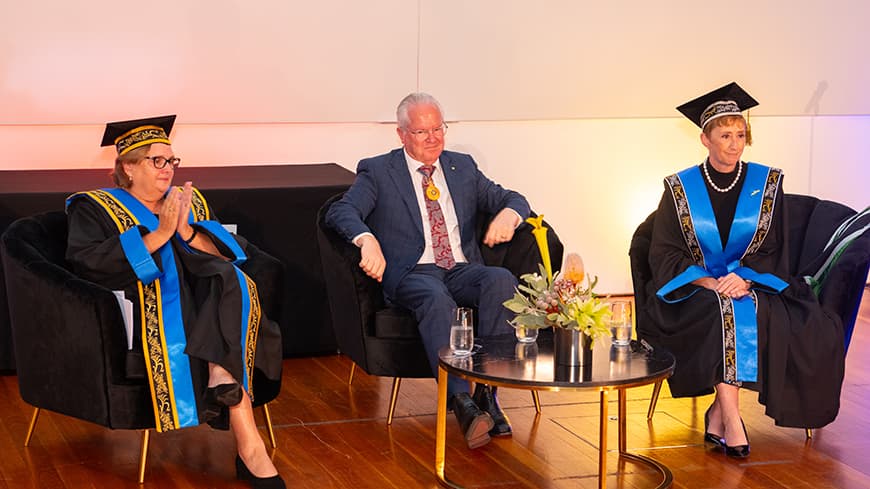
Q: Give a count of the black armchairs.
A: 3